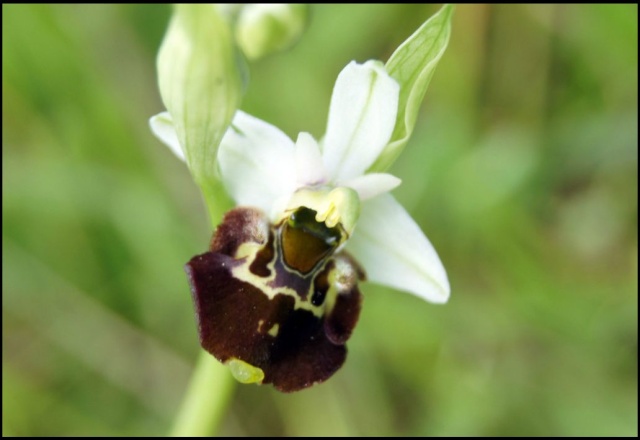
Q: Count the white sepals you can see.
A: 3